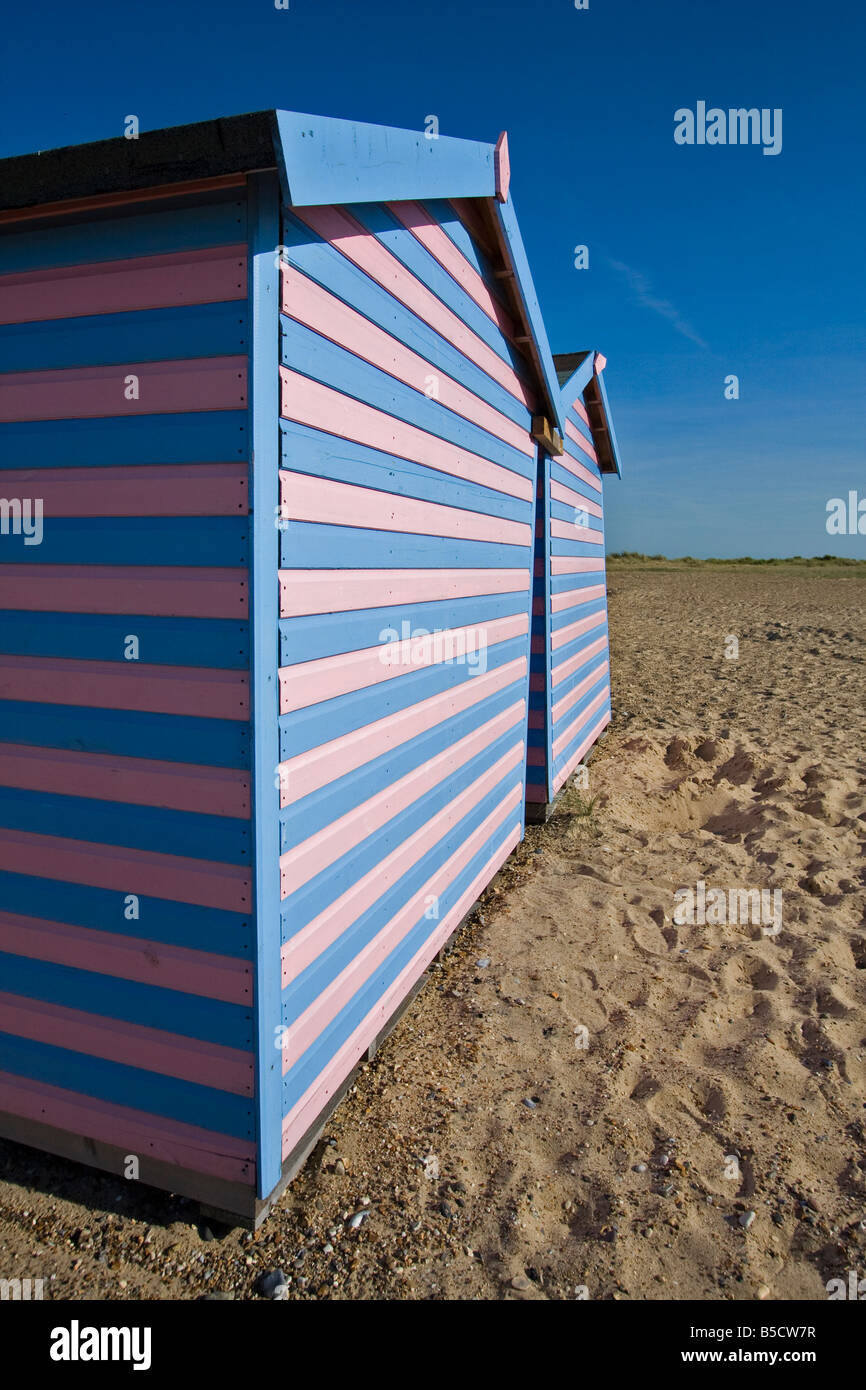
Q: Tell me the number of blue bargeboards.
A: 4